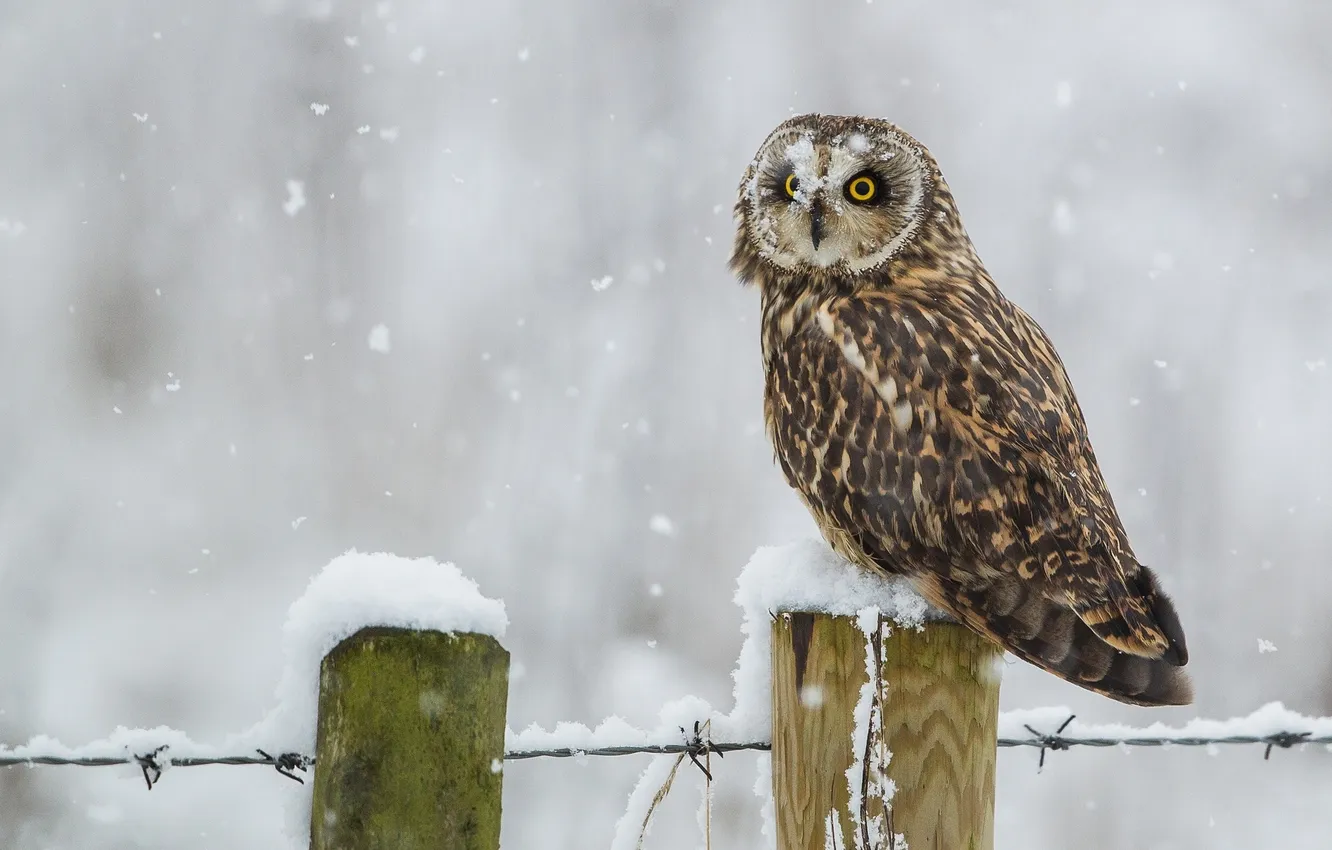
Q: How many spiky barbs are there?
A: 5